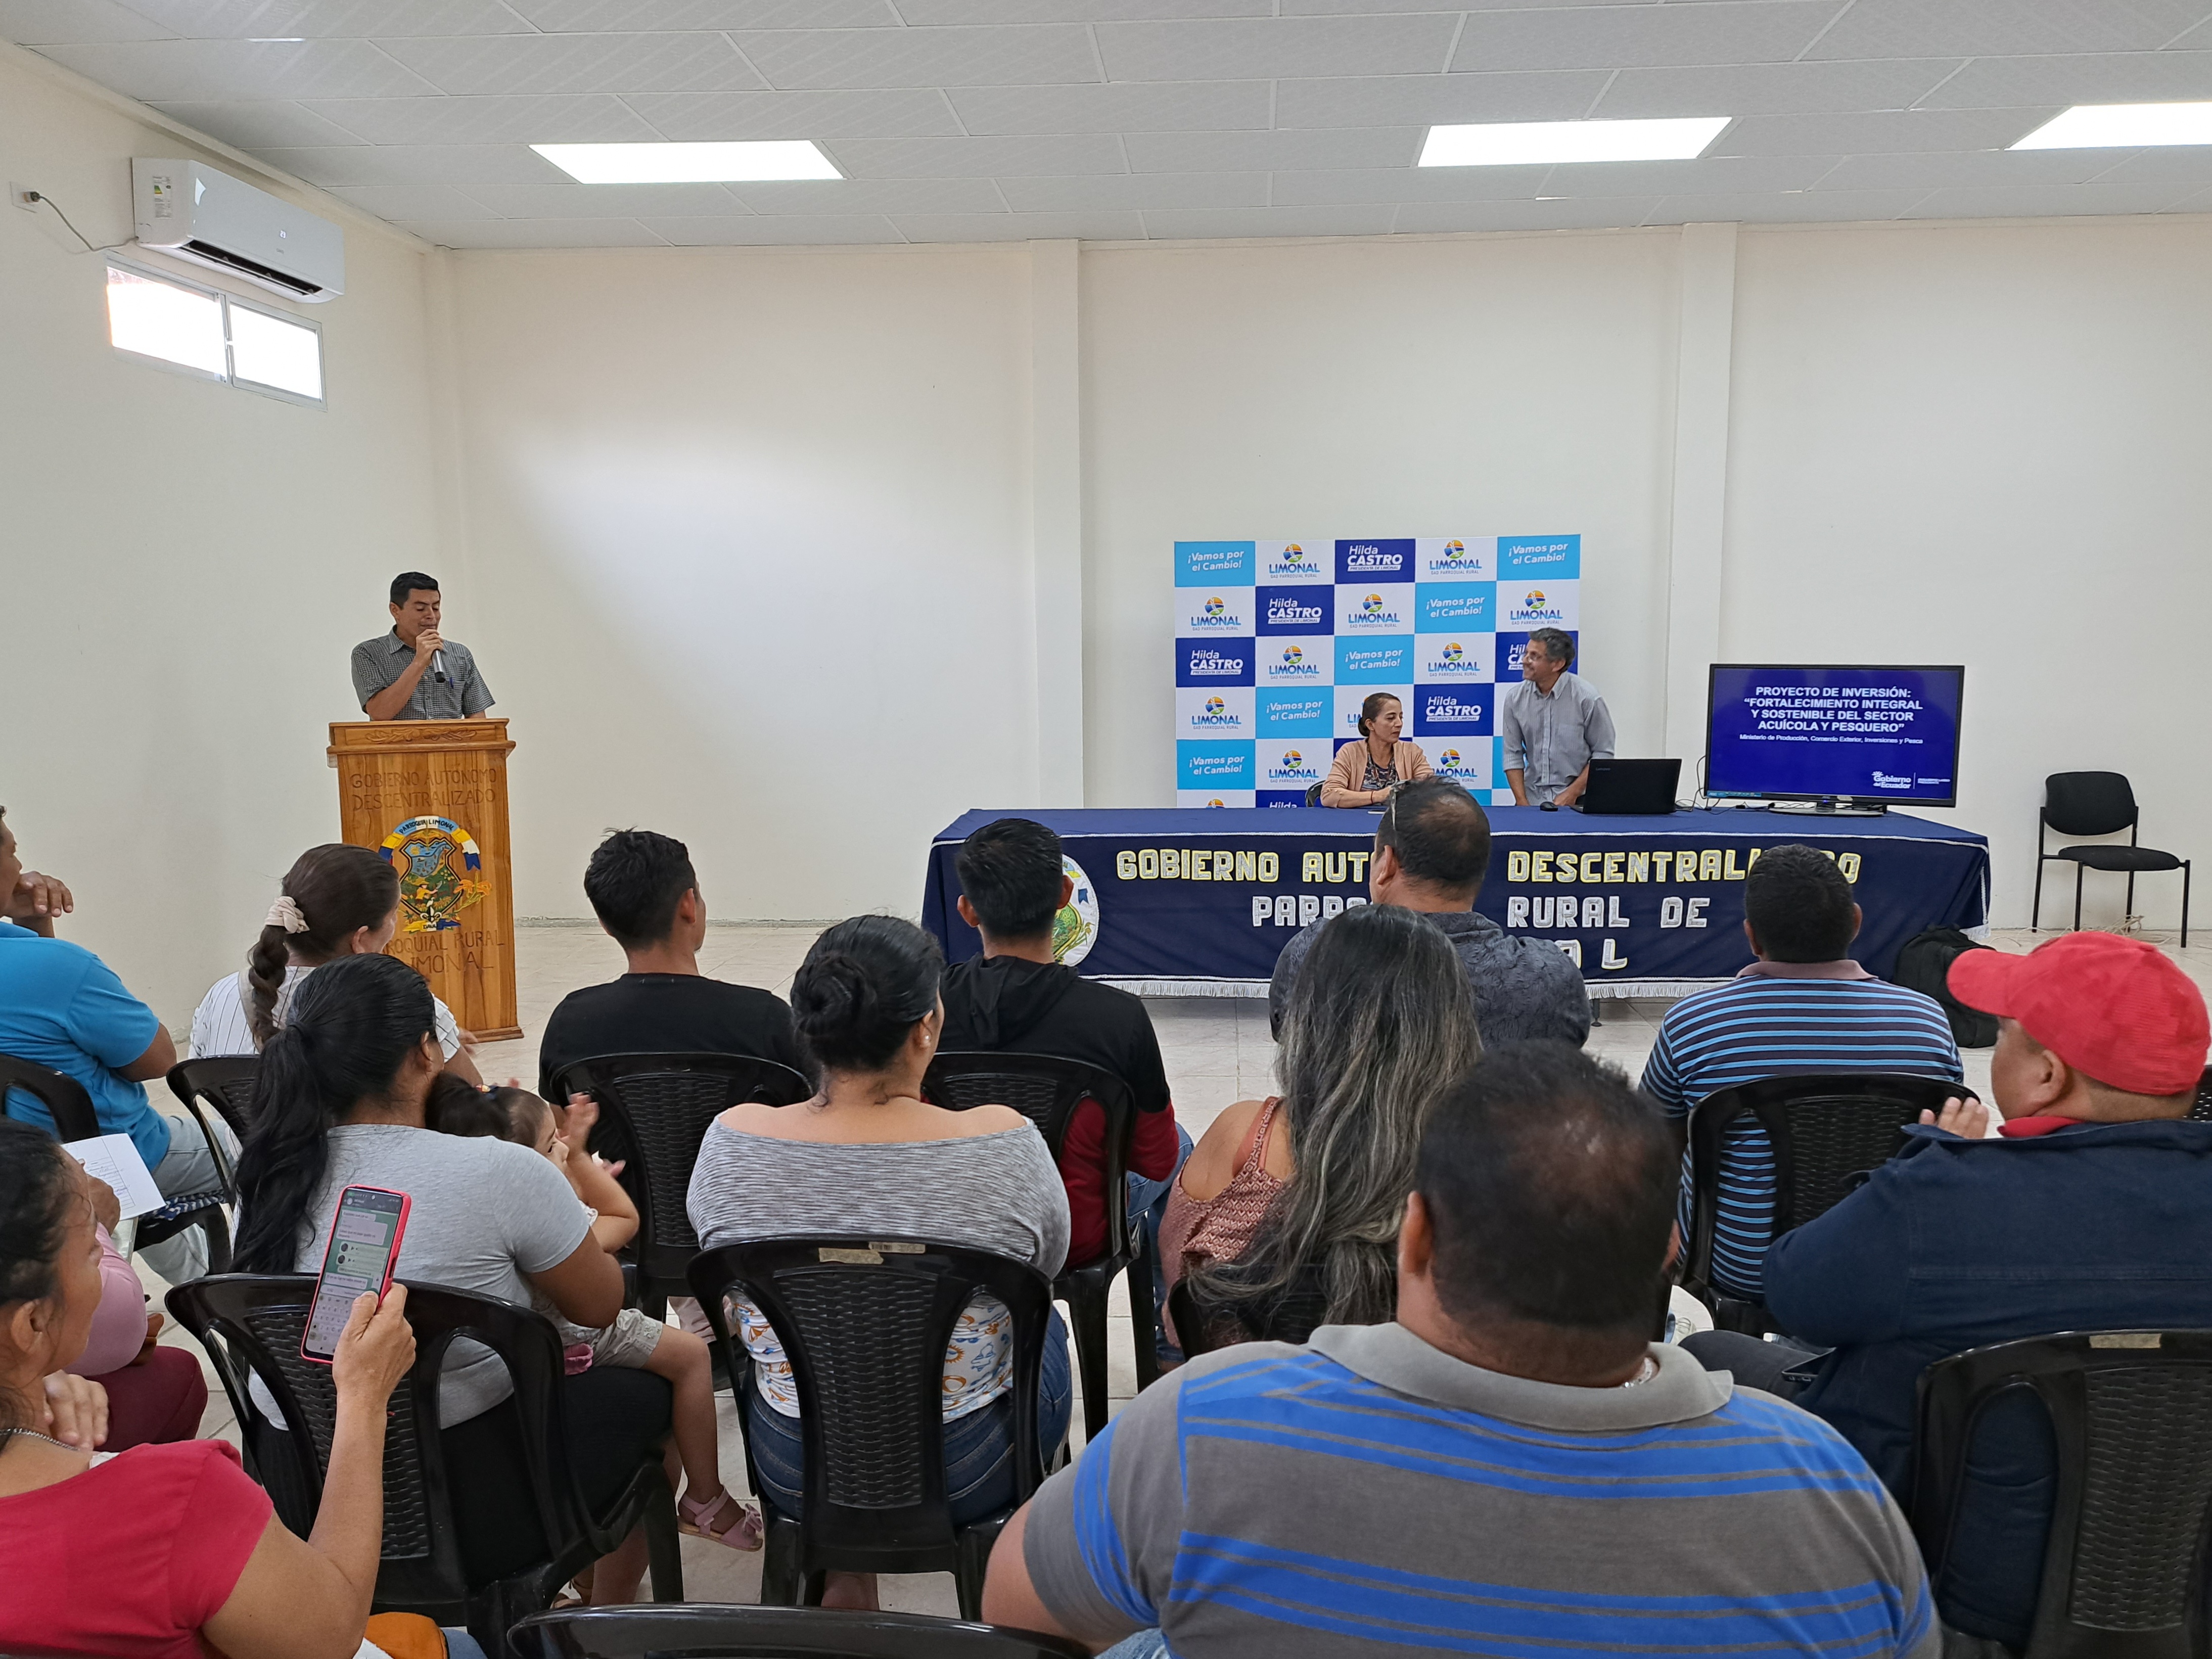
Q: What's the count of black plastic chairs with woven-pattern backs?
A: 11